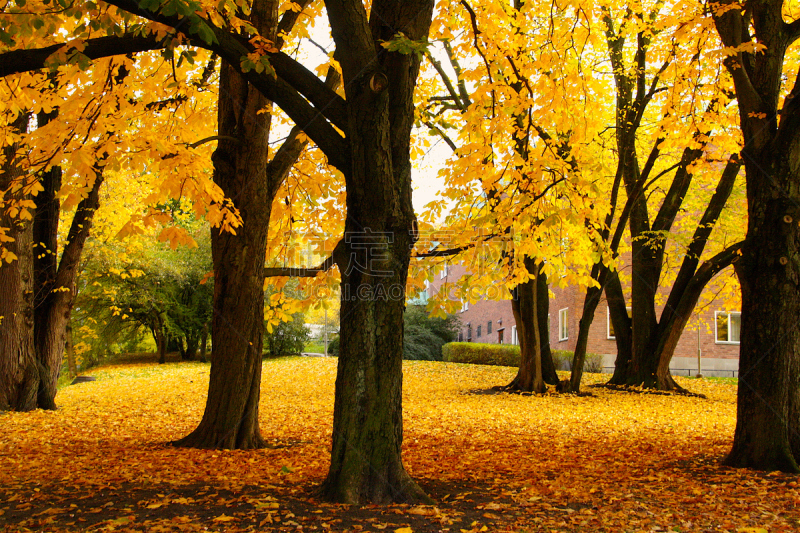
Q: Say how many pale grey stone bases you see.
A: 1